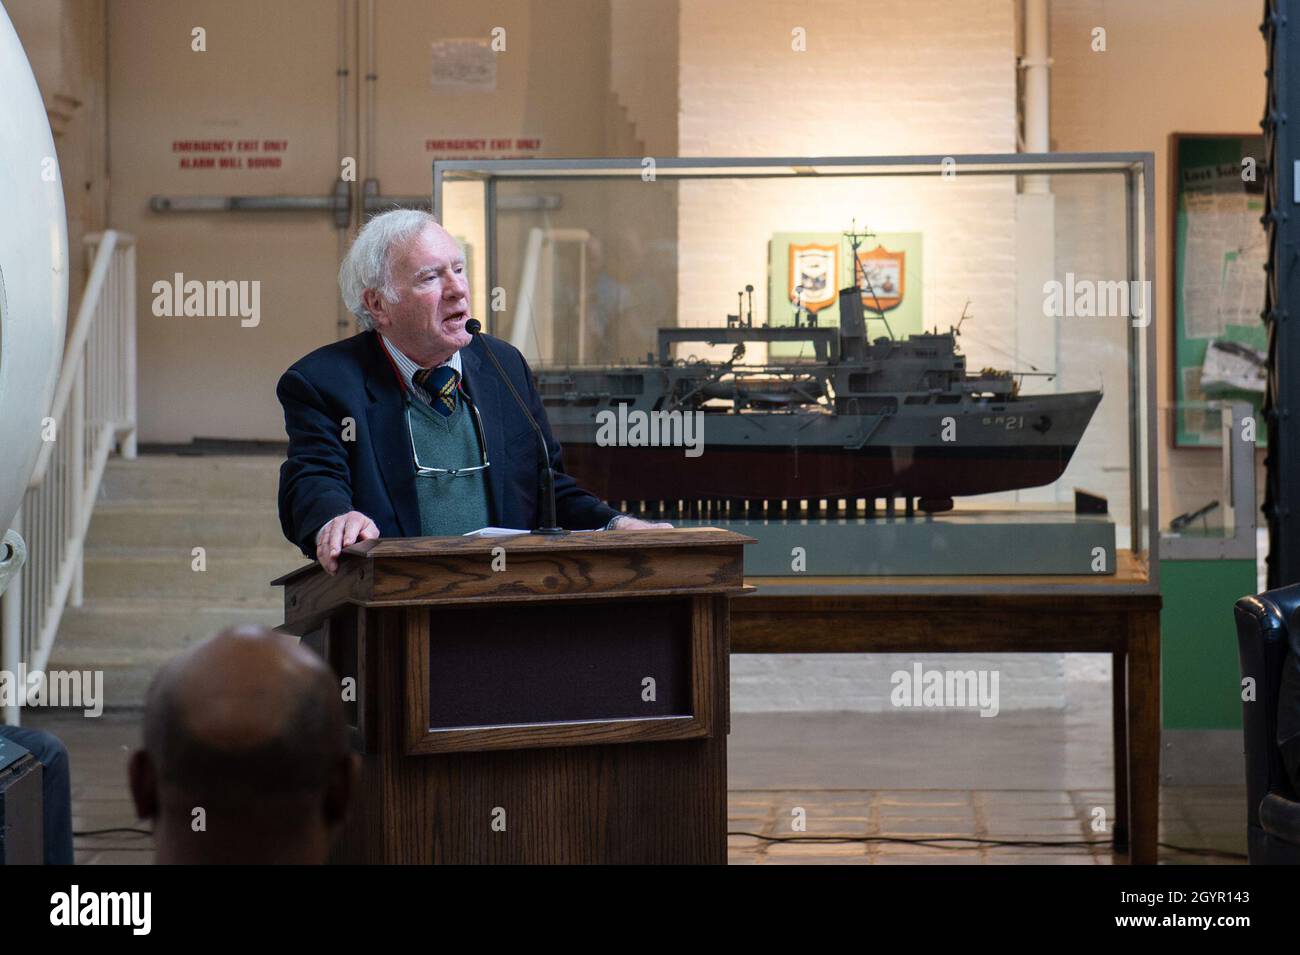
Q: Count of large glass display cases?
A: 1